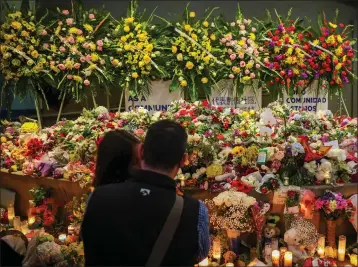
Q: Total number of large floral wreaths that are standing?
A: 7